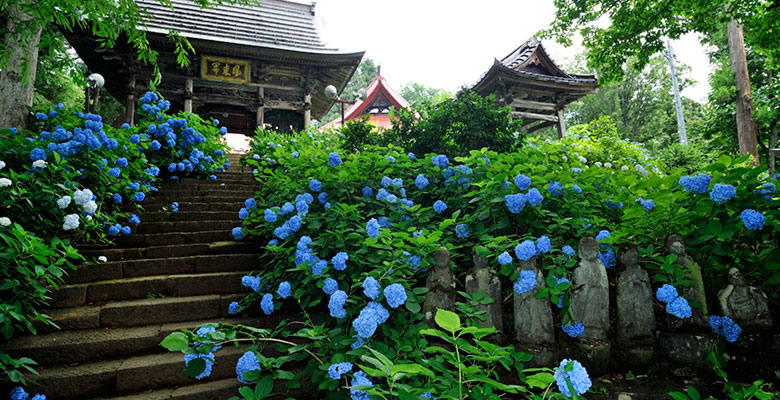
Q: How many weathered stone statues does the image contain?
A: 7